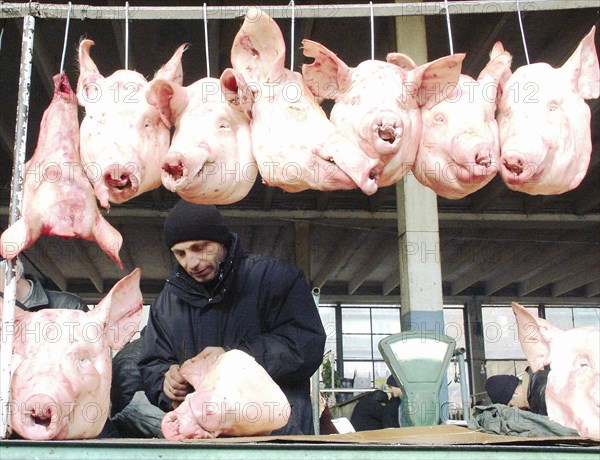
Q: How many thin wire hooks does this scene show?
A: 7